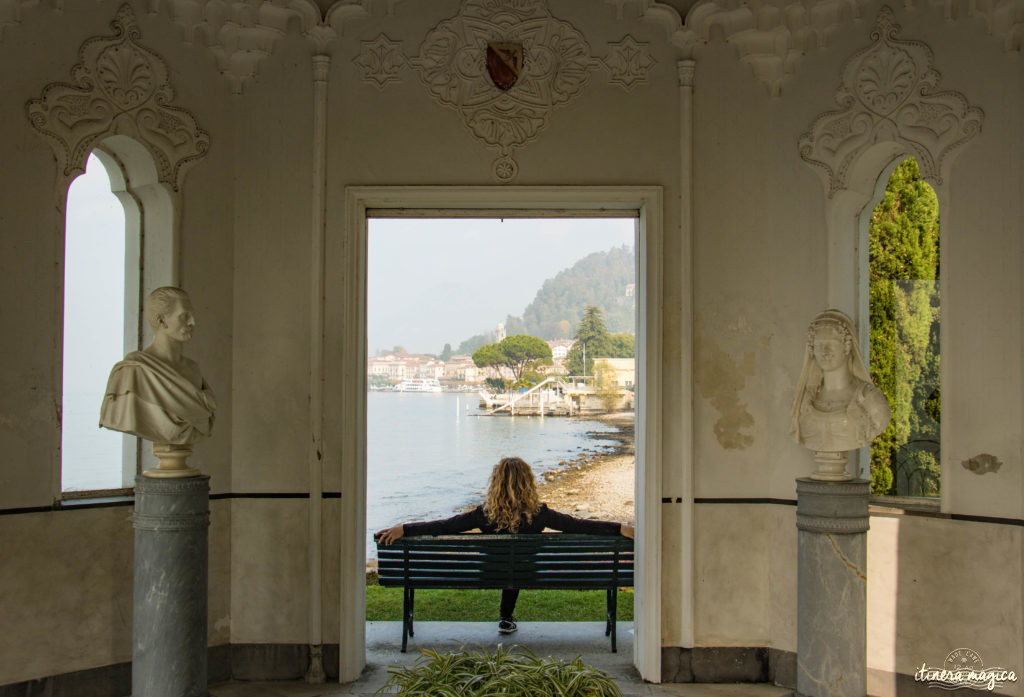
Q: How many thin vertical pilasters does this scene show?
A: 2